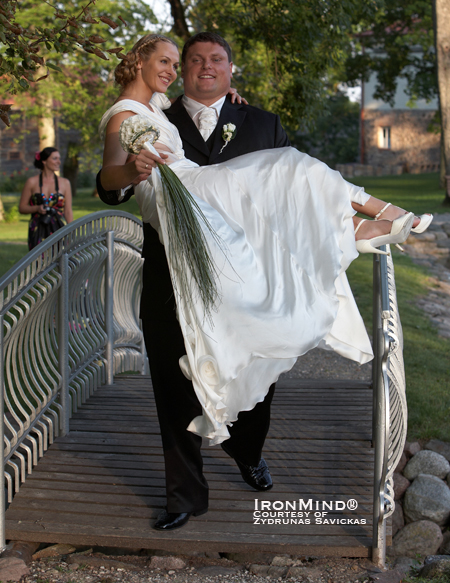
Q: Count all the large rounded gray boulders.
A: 3